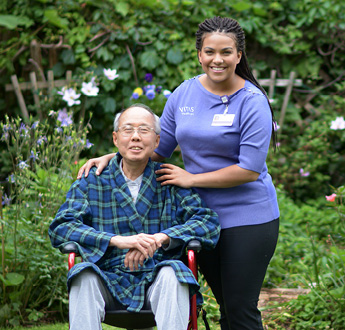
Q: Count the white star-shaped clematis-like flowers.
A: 4